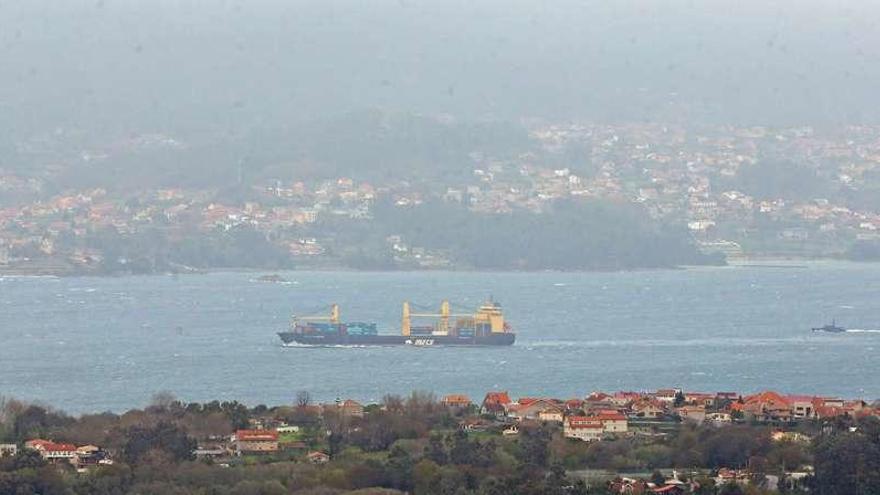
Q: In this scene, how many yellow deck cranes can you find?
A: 3